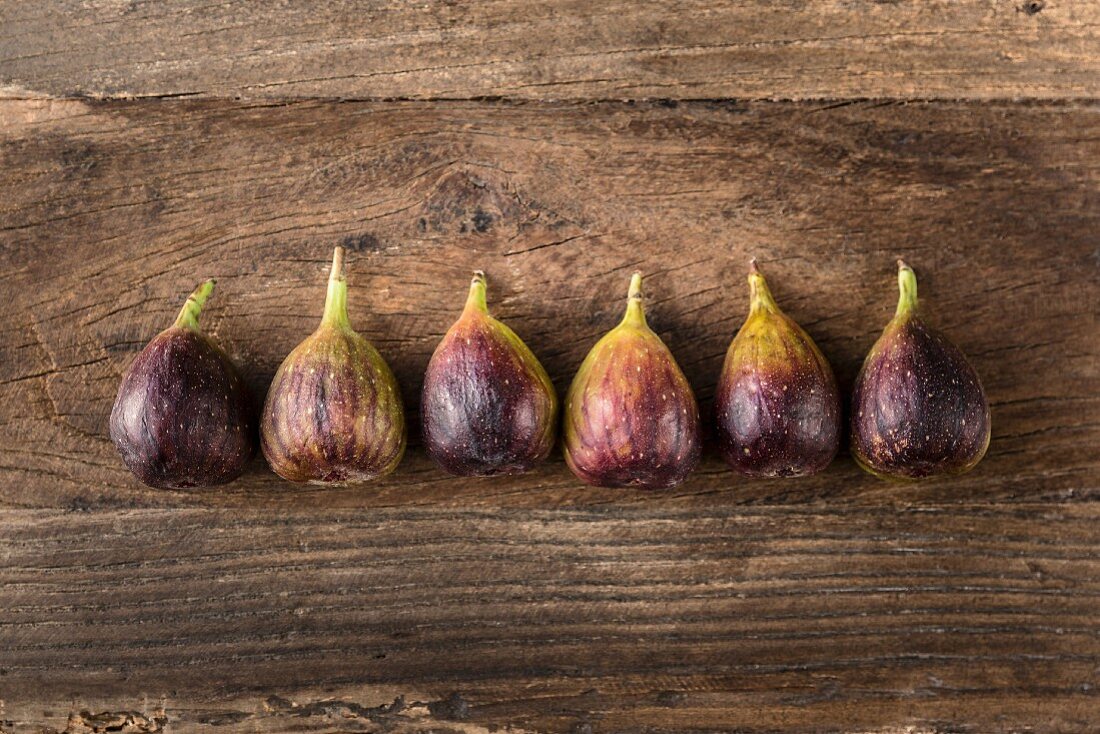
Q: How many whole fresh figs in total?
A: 6